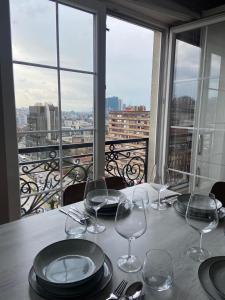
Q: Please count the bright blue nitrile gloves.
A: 0